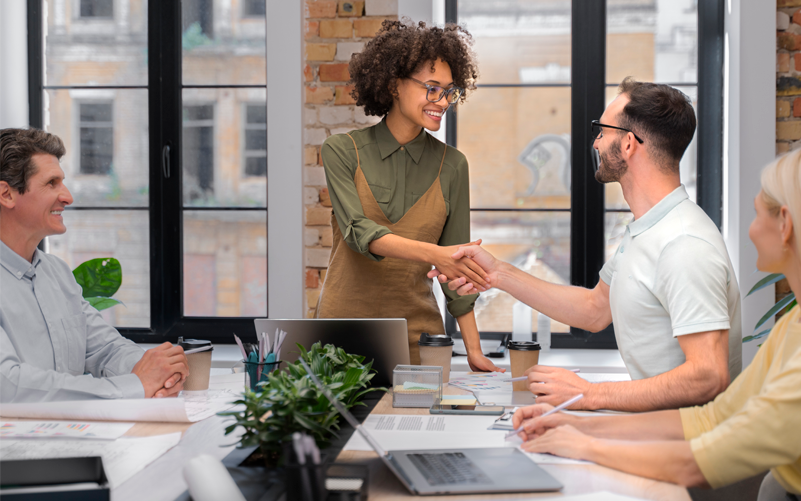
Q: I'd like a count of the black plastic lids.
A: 3